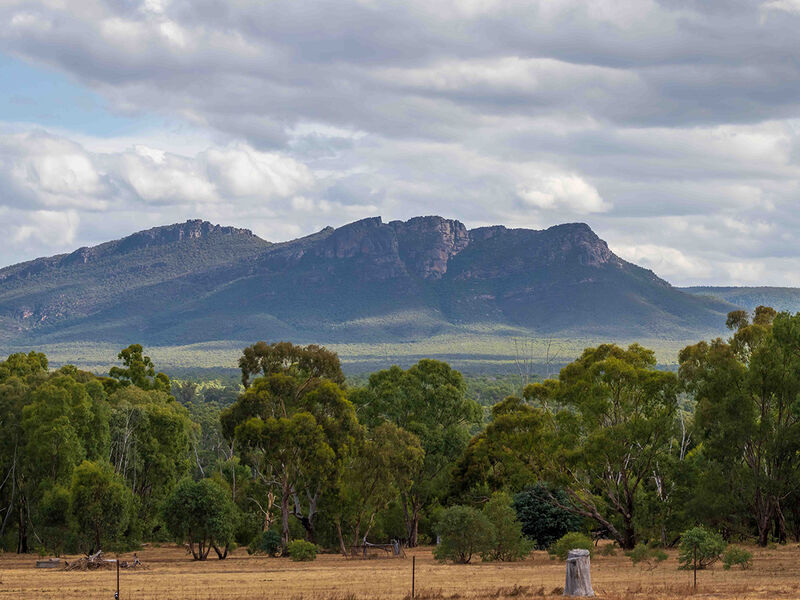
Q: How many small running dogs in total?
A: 0